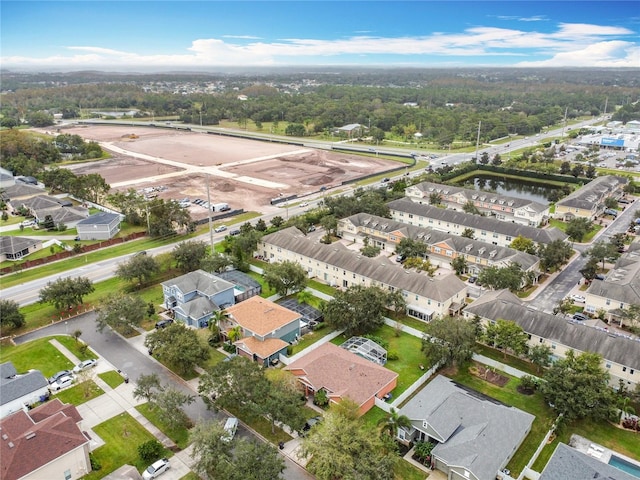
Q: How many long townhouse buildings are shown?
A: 7